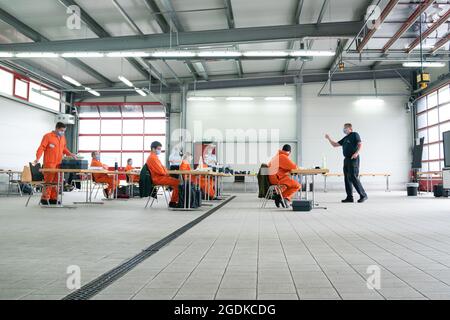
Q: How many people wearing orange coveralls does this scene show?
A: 7